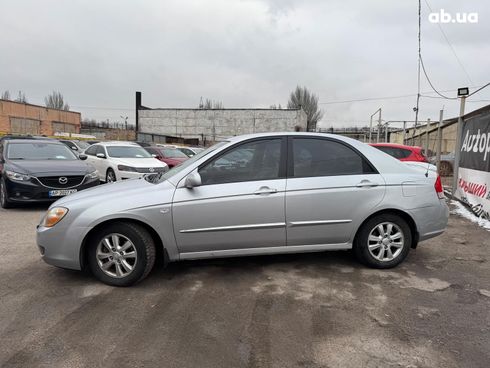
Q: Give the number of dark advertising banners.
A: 1